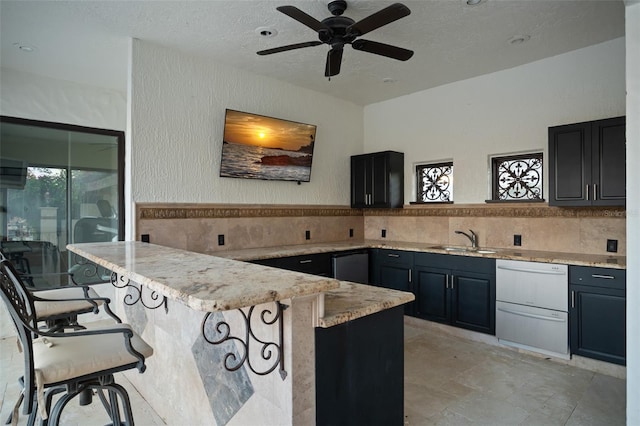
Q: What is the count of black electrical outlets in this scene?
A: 7